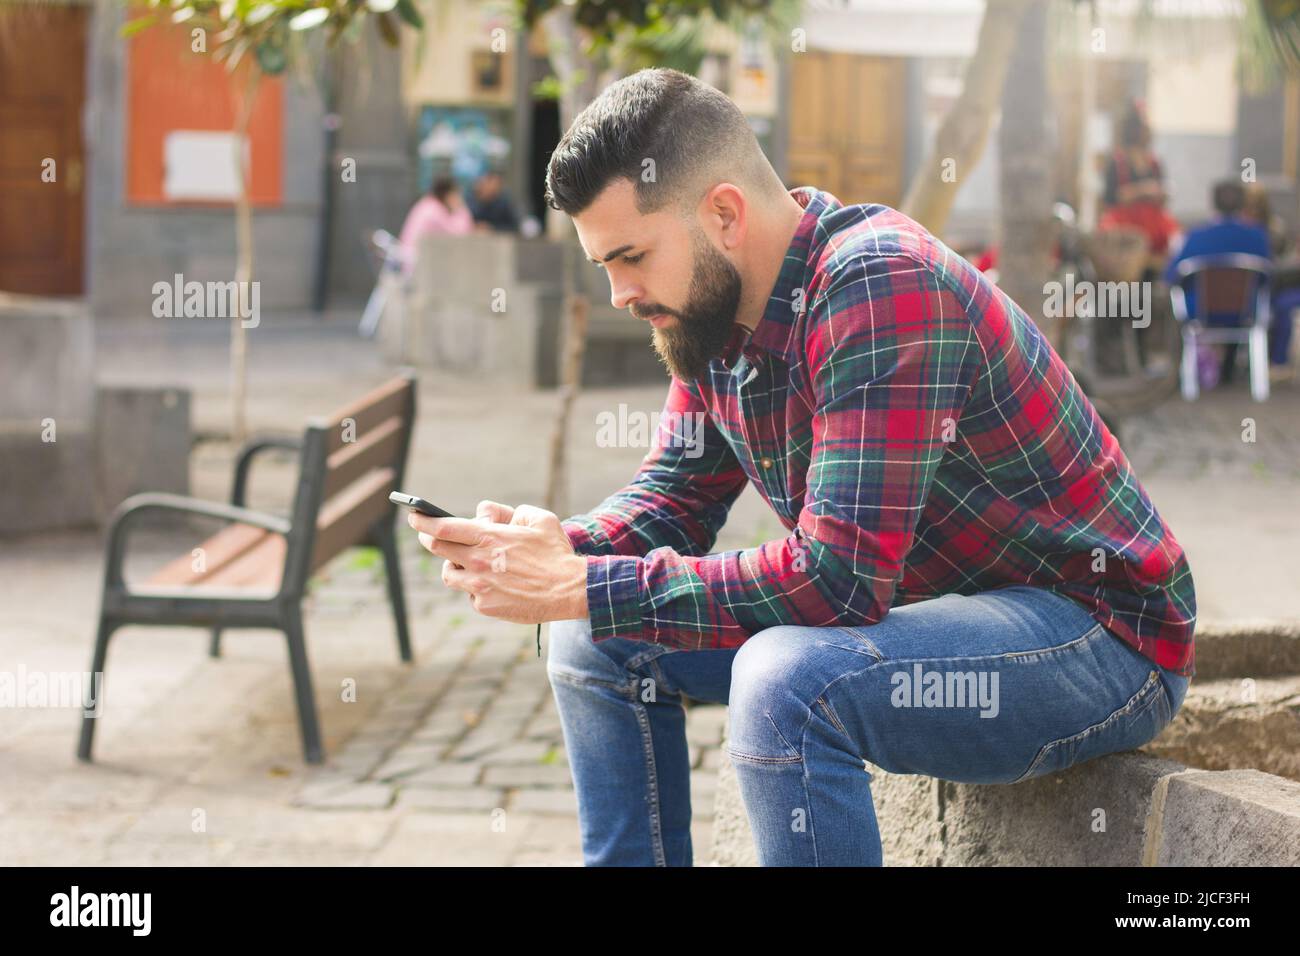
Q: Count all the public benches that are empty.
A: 1